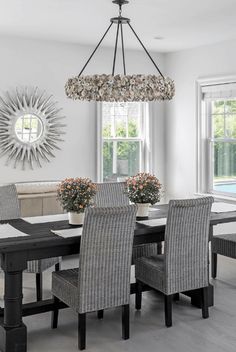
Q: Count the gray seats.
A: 5